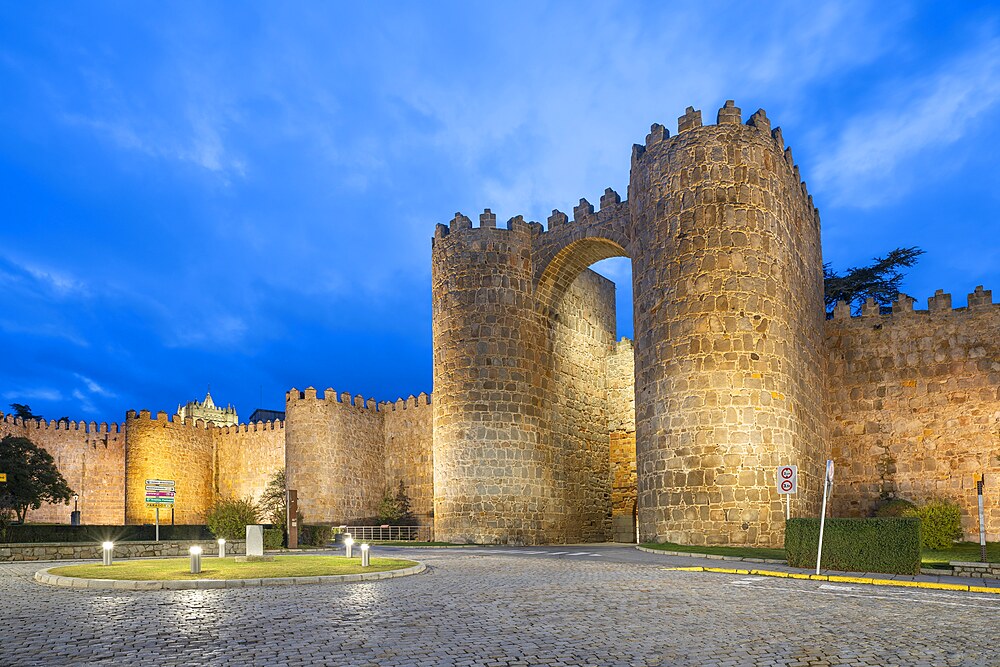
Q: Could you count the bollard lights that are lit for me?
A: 5